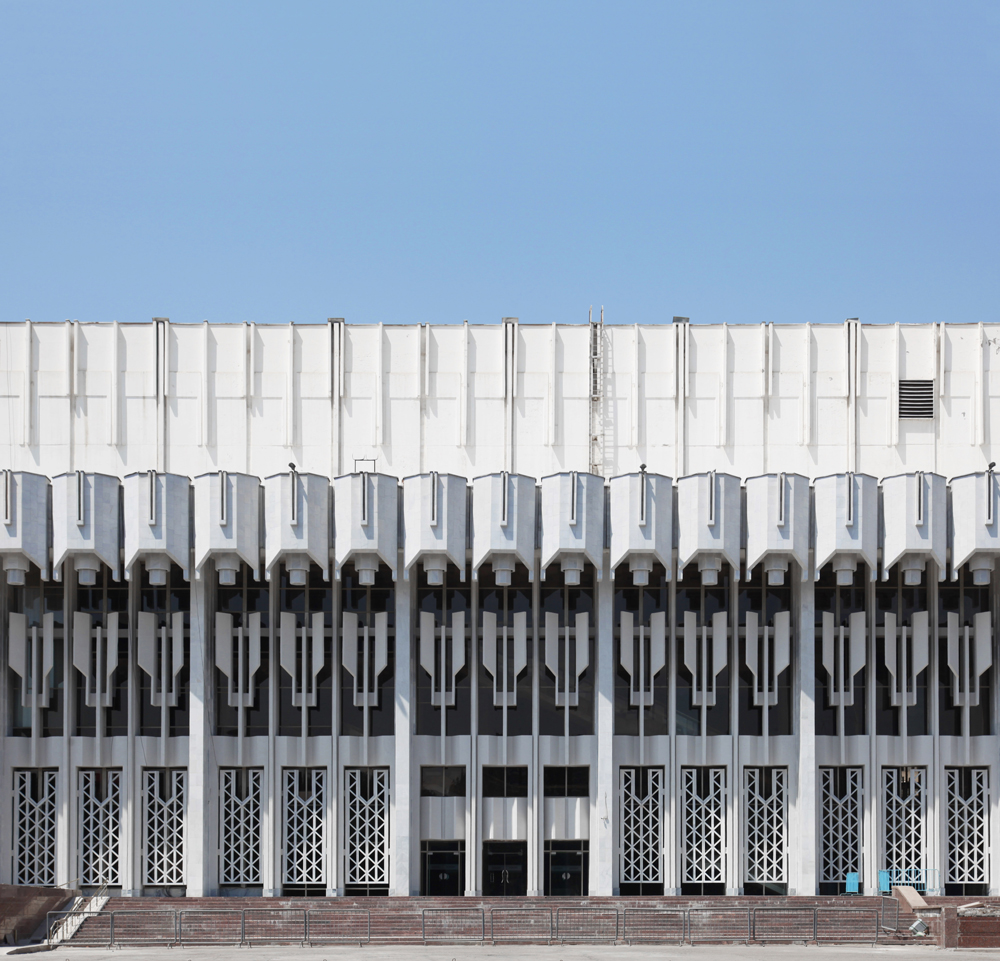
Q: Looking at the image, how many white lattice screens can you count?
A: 12